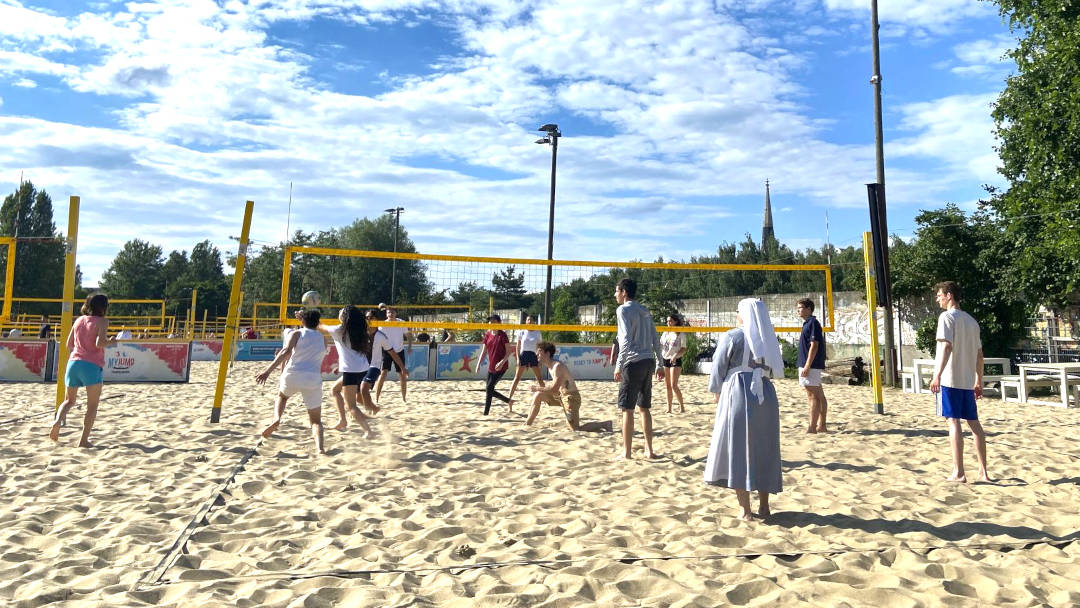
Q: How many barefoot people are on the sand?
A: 13